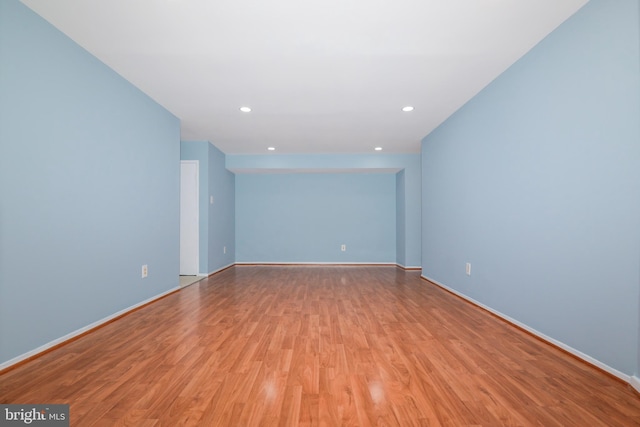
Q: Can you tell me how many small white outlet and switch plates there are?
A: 5